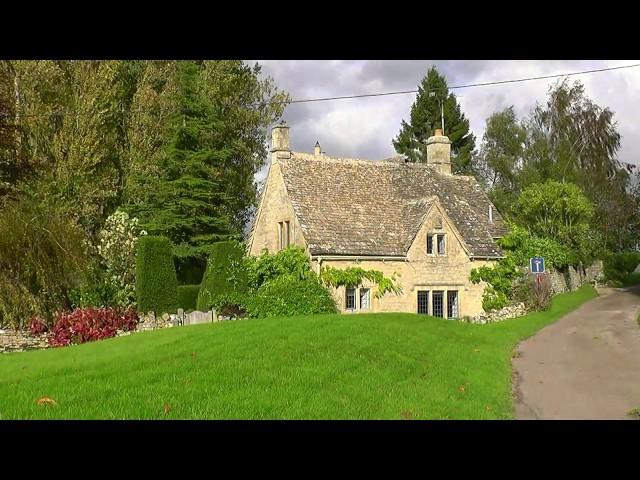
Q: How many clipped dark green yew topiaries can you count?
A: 2